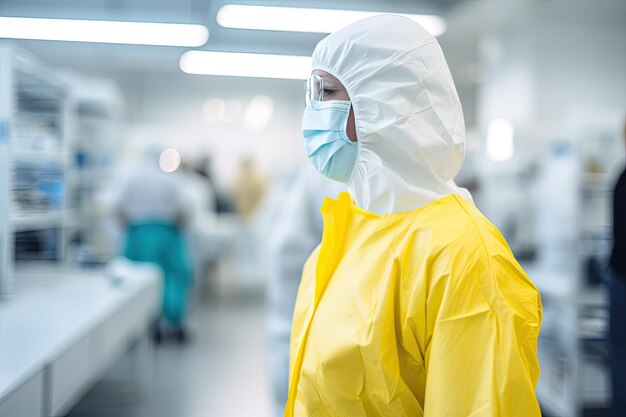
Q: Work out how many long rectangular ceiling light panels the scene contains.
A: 3